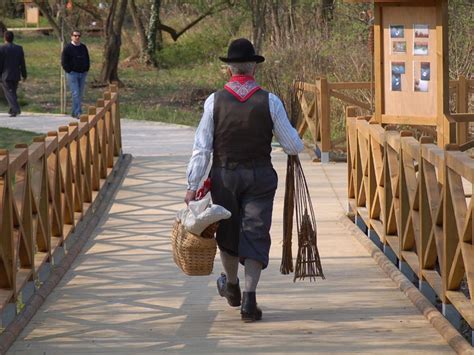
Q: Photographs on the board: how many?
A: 8